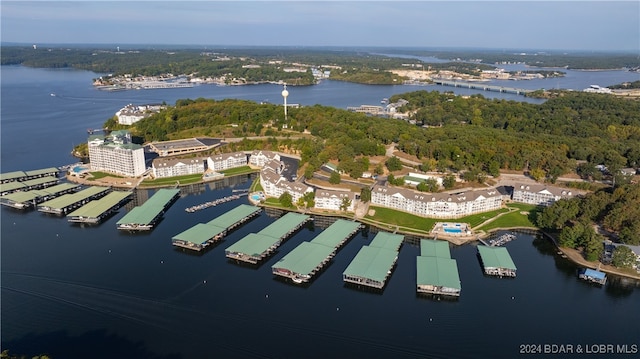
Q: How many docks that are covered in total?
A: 13